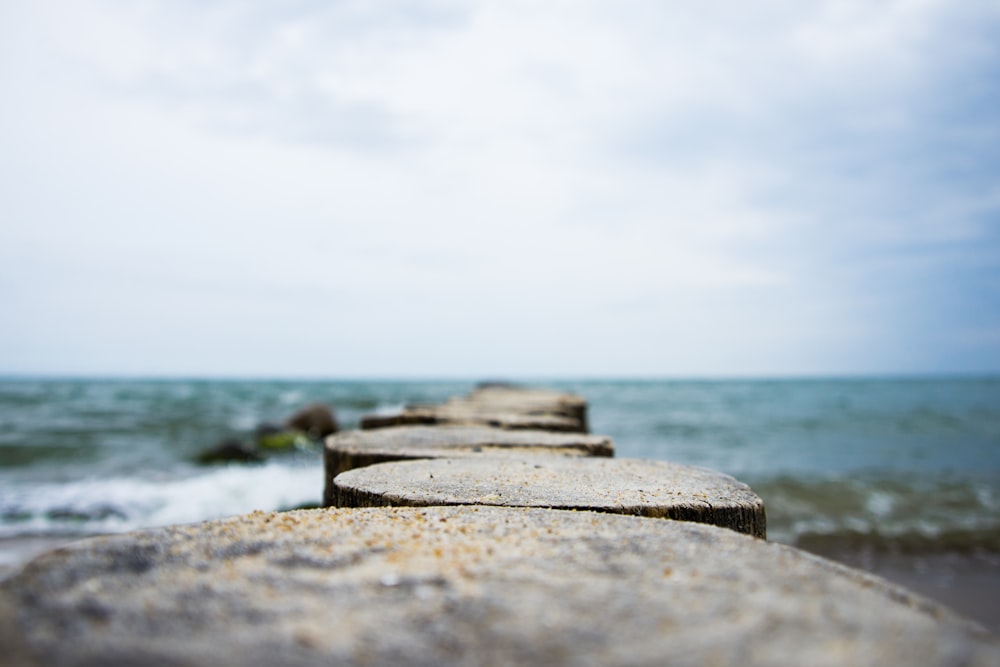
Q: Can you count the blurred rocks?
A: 3